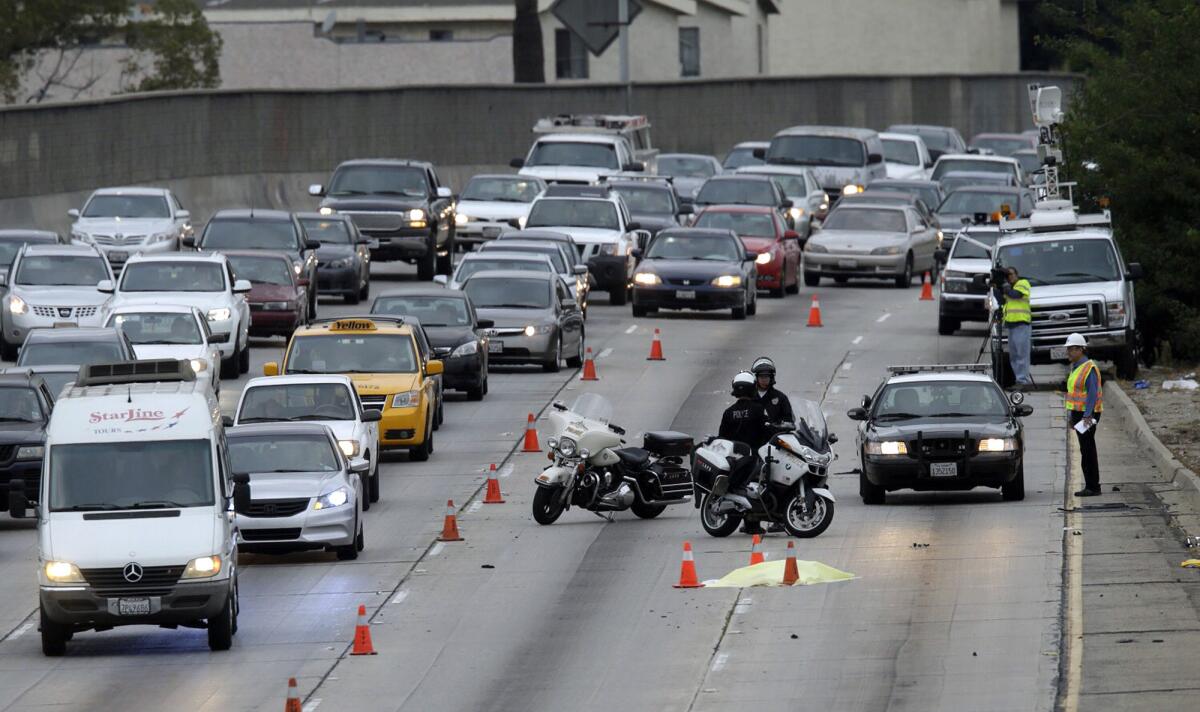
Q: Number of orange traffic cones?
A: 12